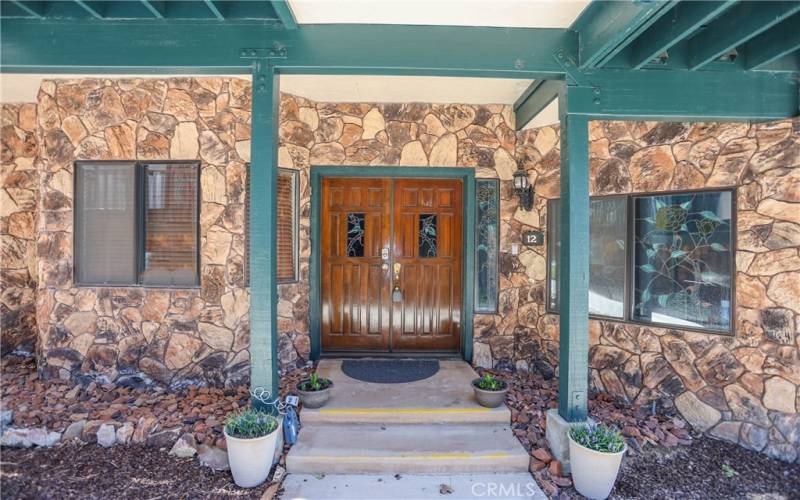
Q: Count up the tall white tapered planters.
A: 2